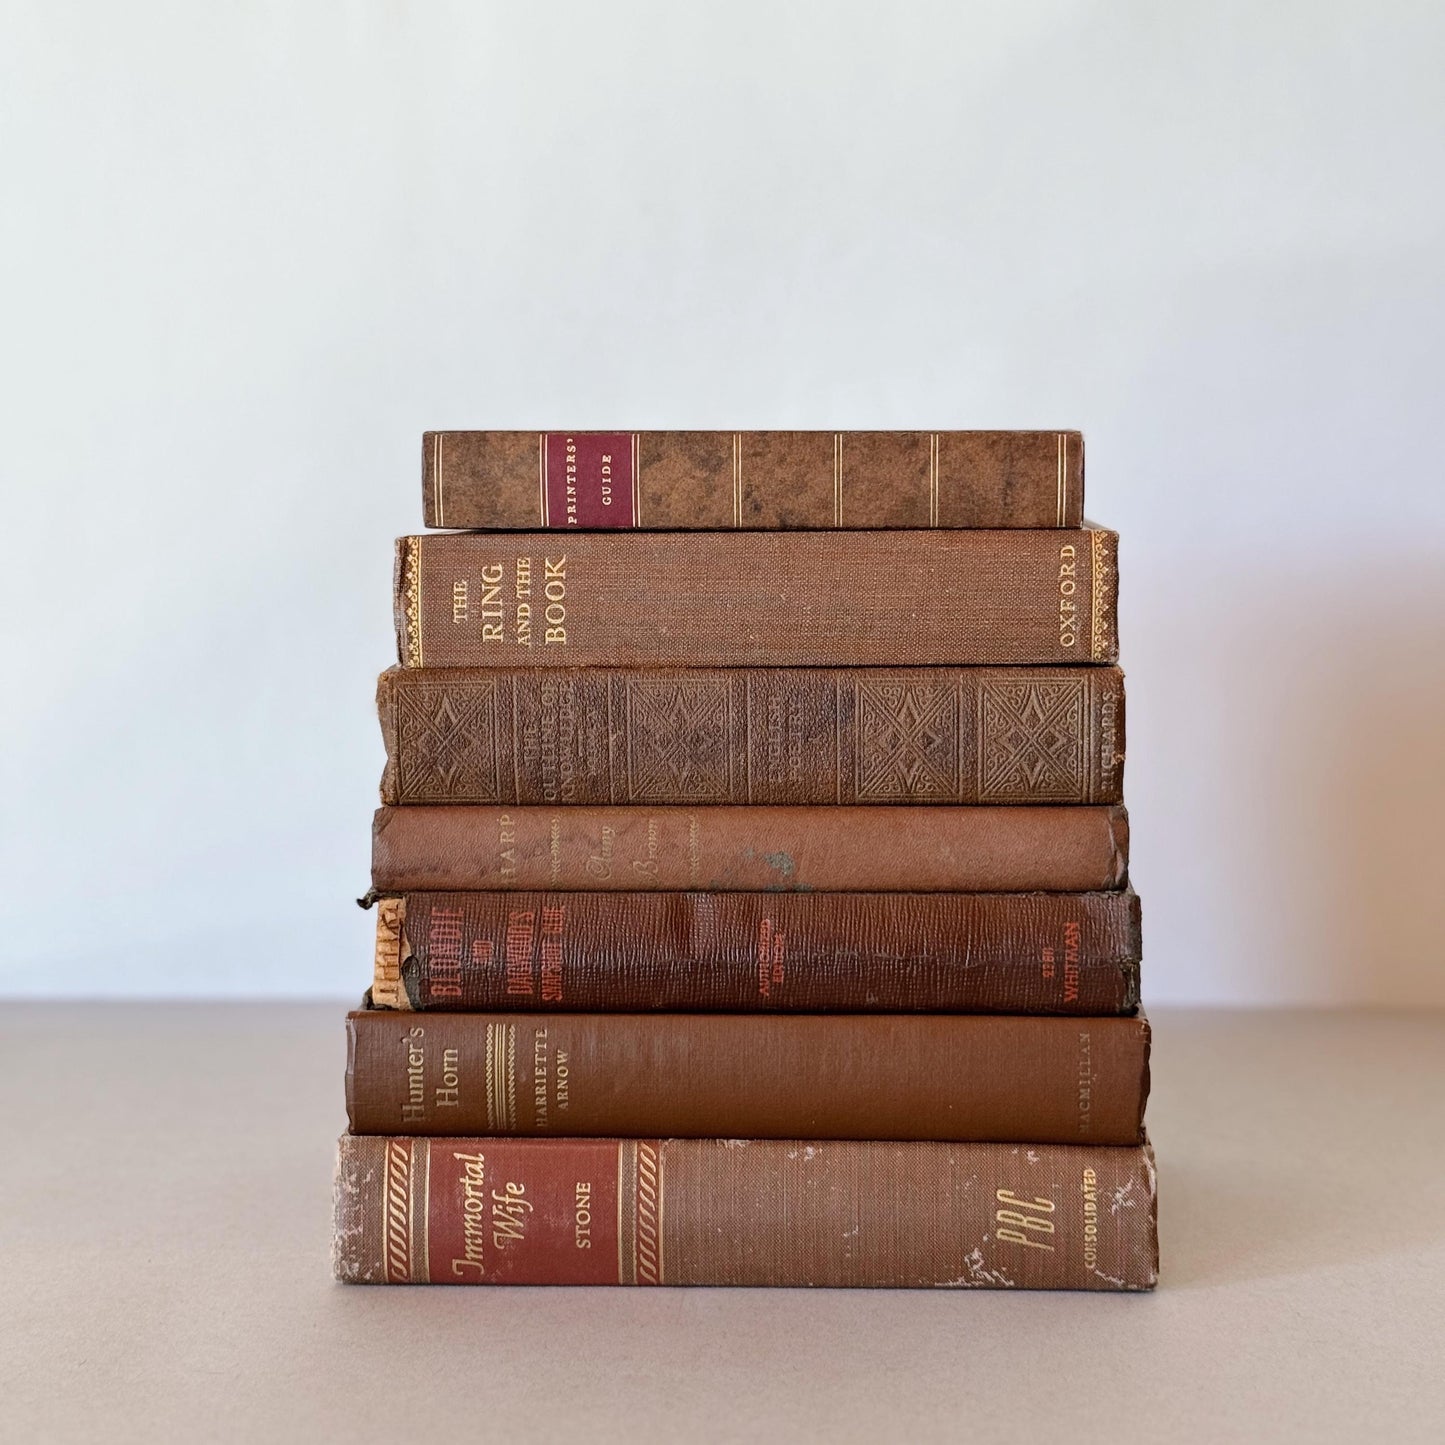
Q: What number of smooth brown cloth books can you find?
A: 2